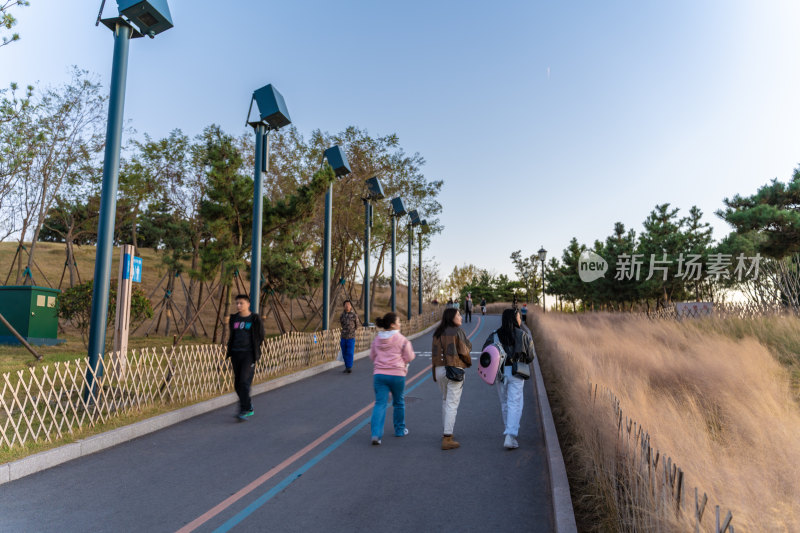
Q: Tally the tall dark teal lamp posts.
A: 7